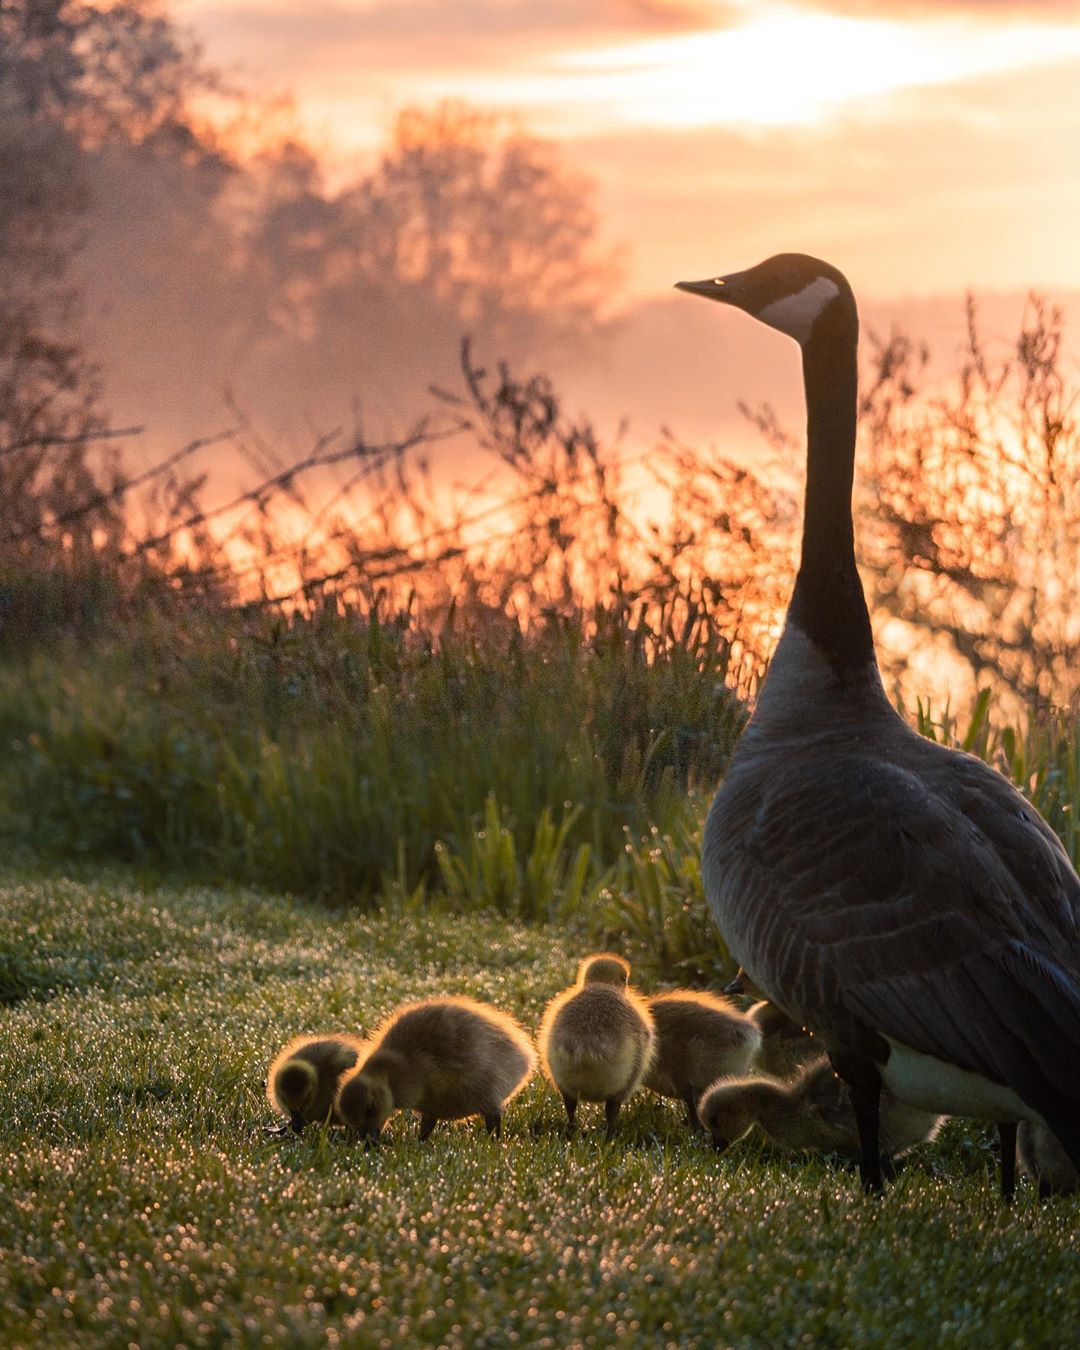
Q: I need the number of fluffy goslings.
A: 7